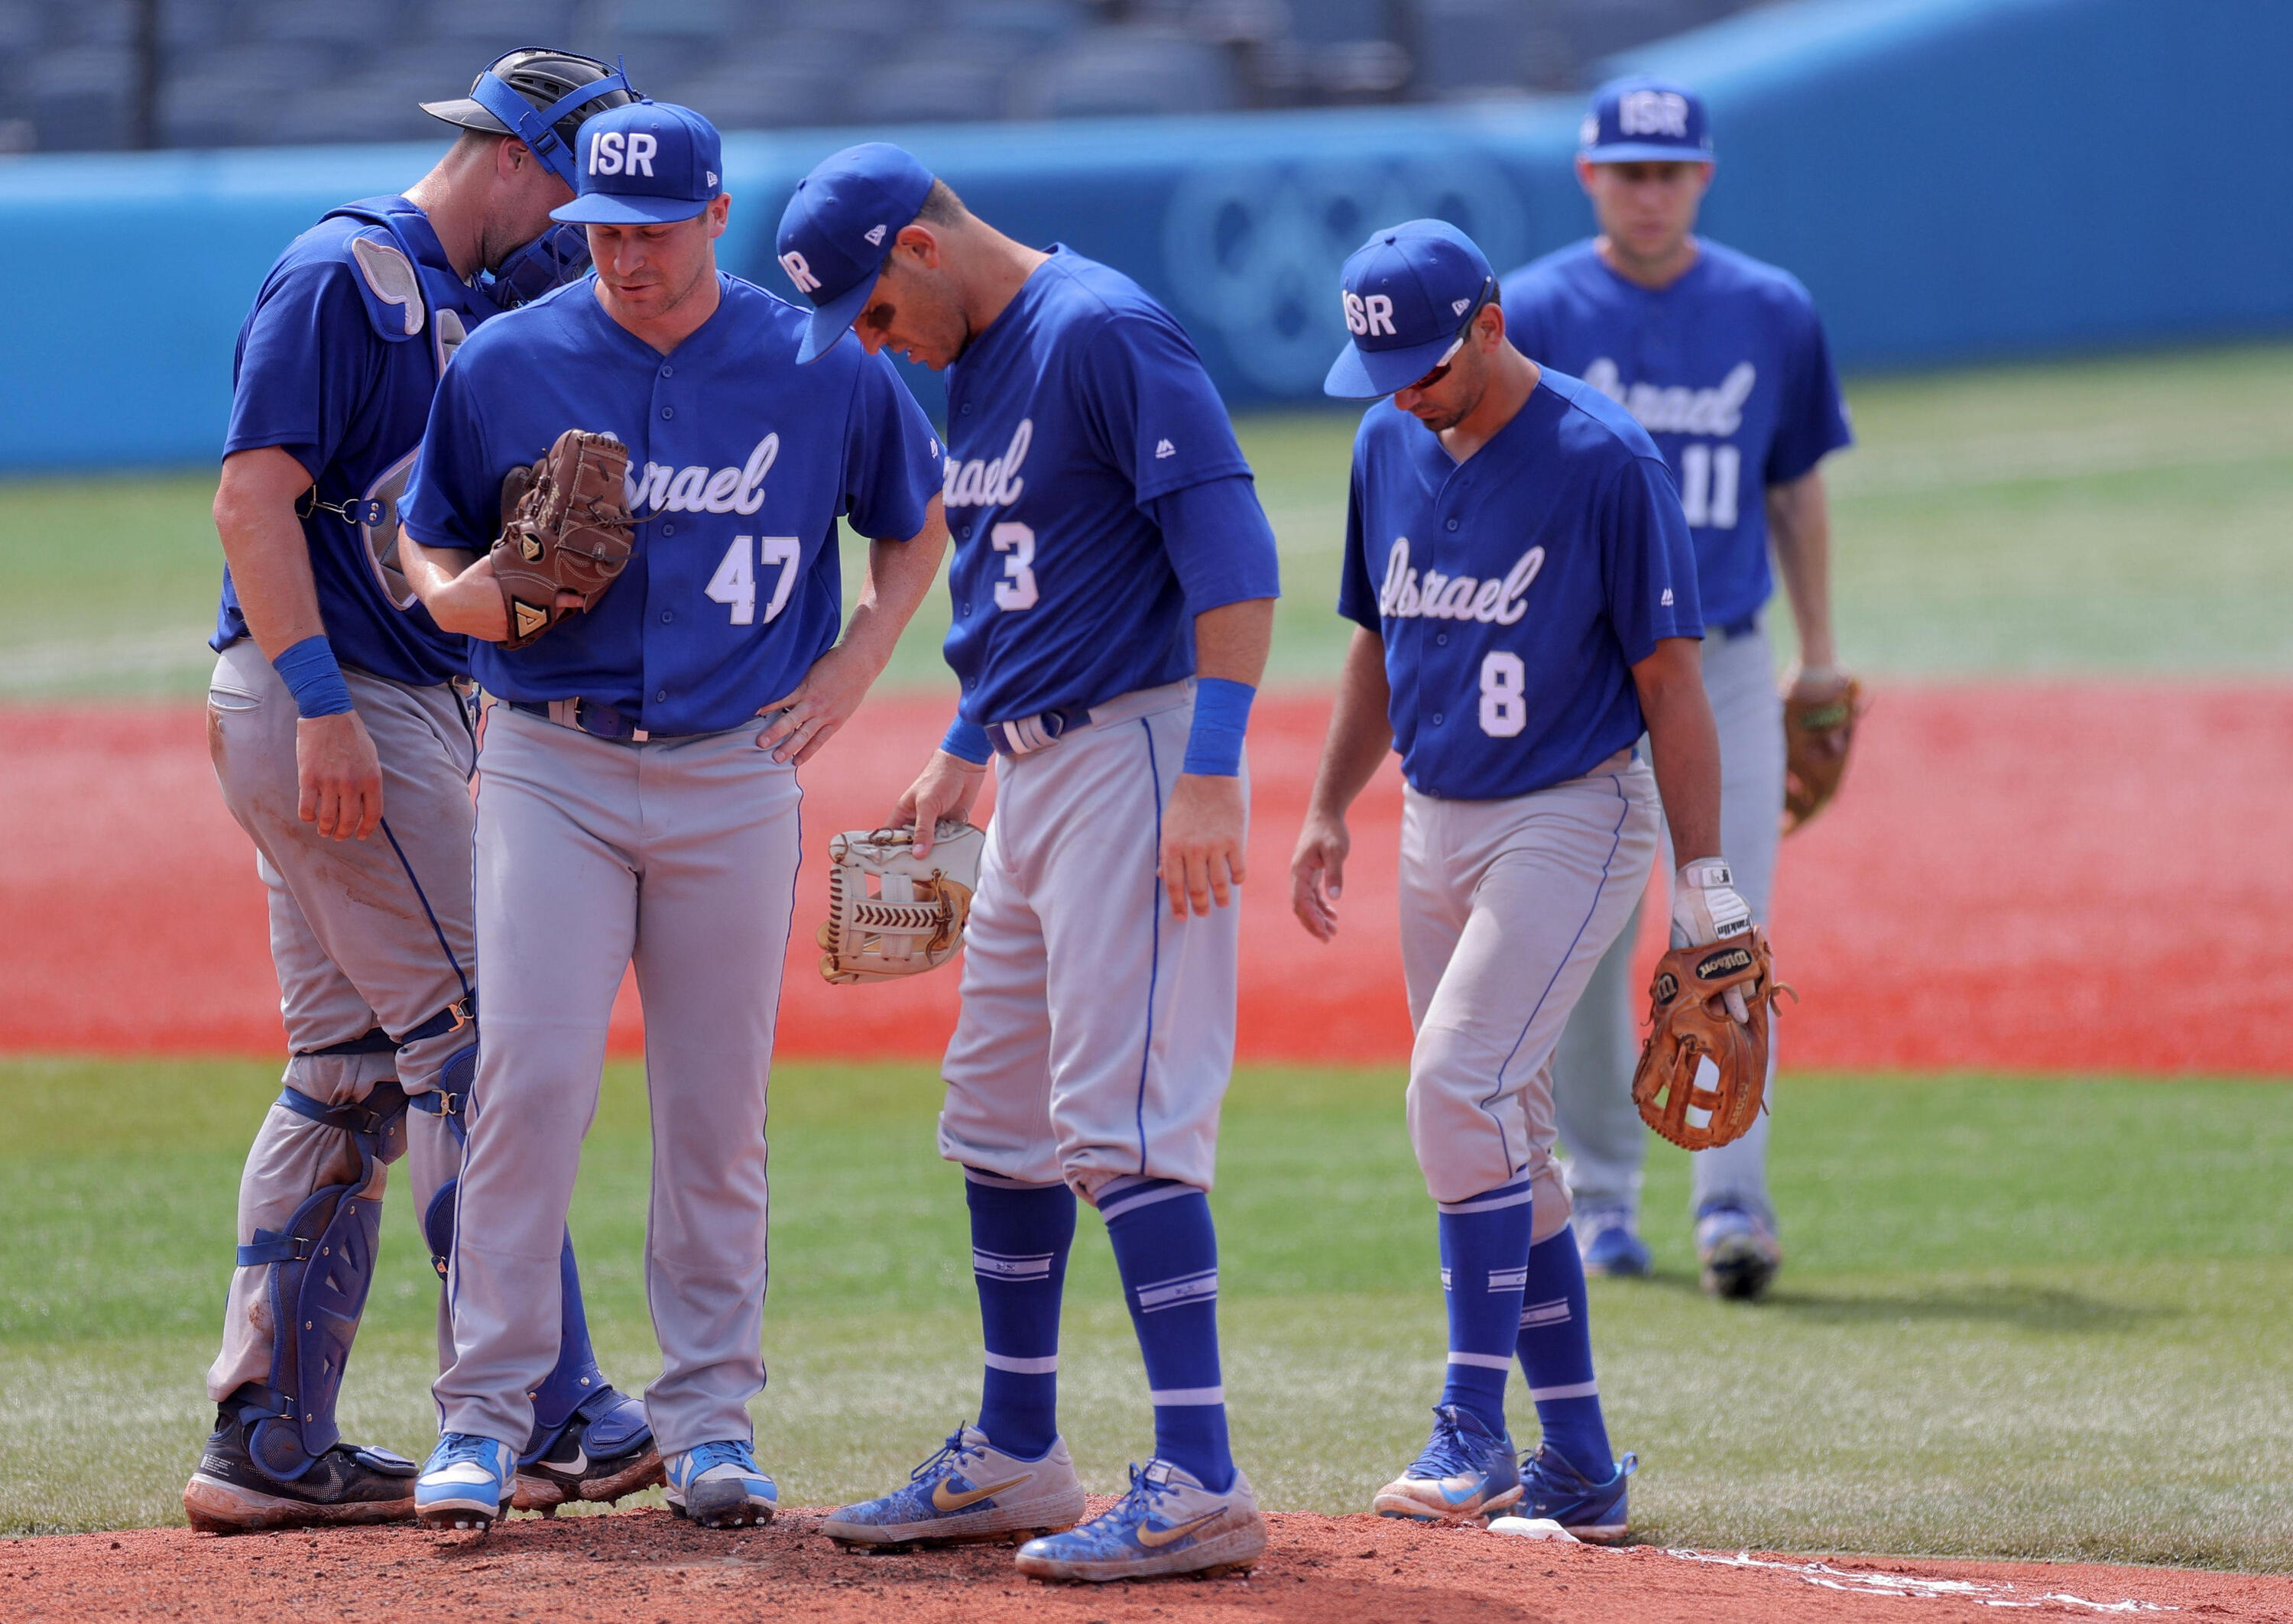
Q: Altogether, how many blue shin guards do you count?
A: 2